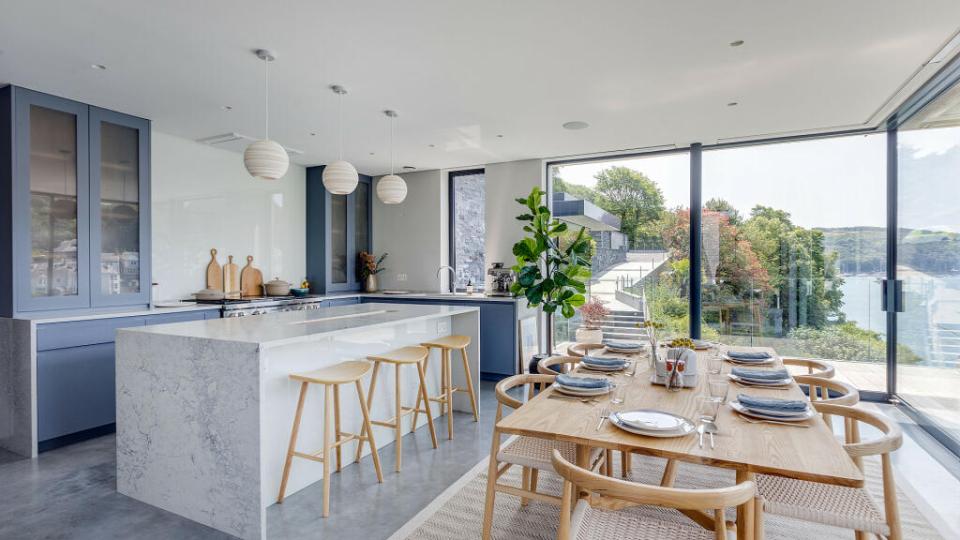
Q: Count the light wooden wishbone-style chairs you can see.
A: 7